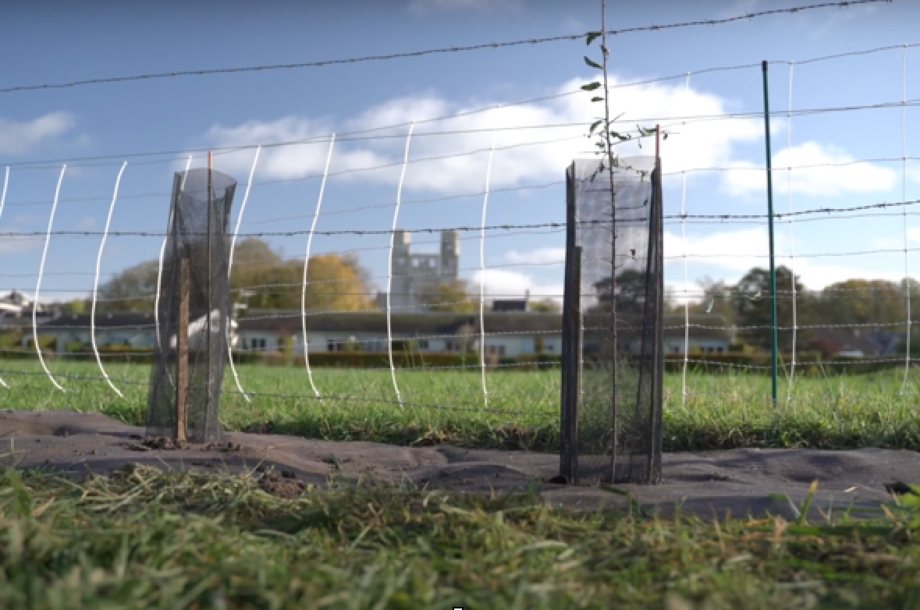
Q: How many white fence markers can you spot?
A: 11